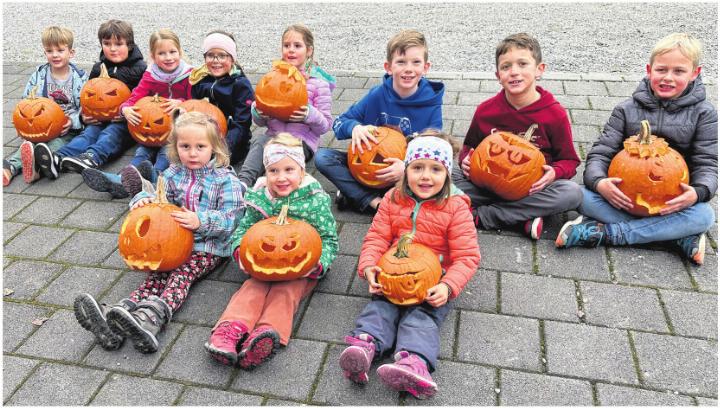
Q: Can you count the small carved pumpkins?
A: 11